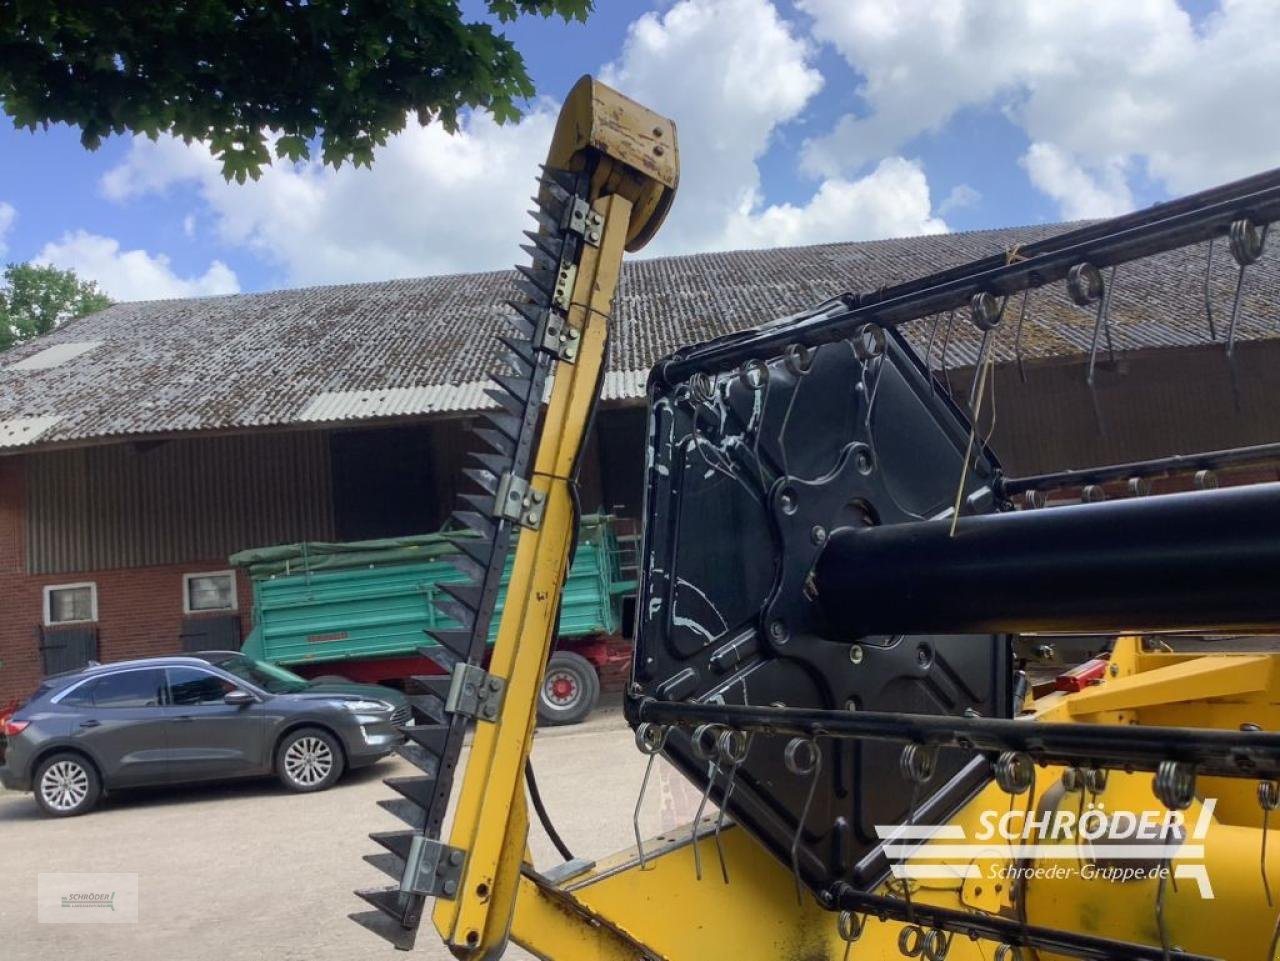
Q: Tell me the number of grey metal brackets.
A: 5